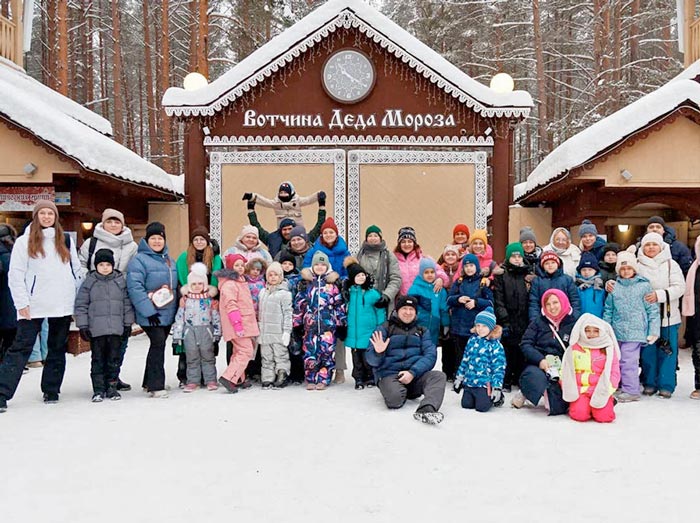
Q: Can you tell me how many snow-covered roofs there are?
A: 3